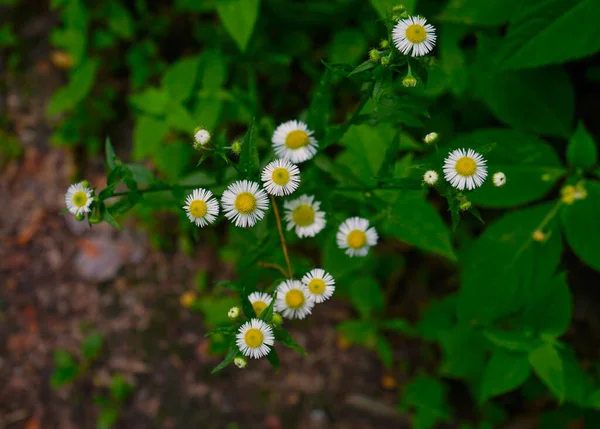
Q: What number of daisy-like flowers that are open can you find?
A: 13